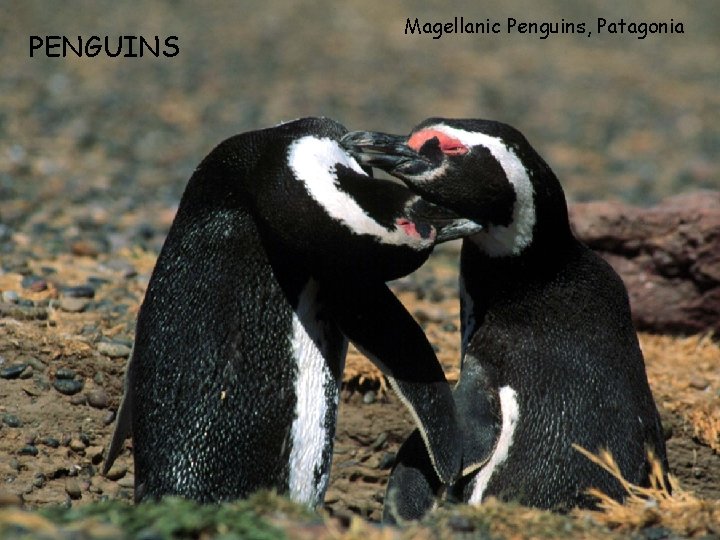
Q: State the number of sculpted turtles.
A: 0